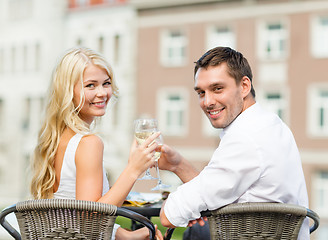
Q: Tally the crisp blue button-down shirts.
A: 0